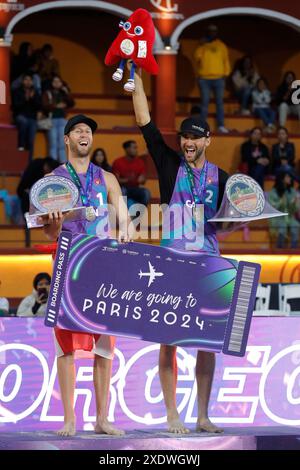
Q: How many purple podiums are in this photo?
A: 1